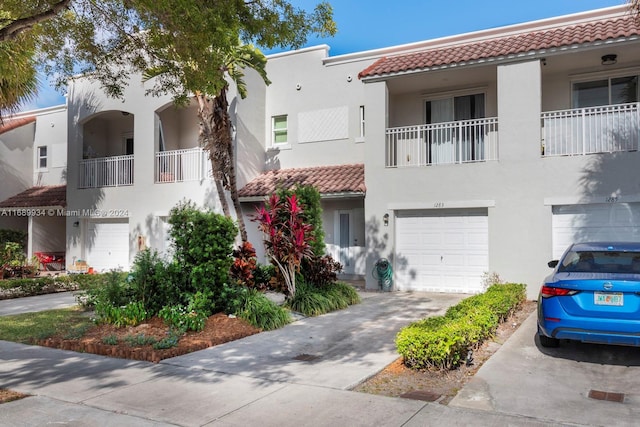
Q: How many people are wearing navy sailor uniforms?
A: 0